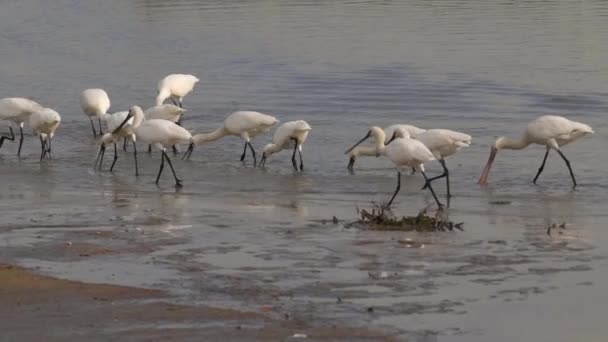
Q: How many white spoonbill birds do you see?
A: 13